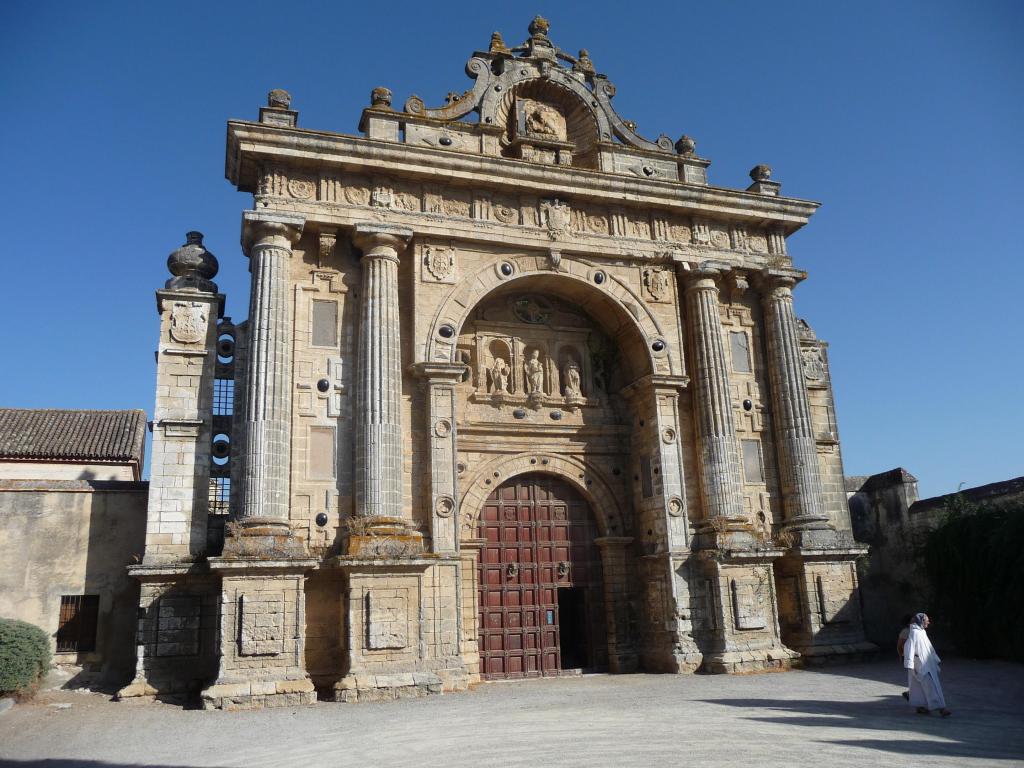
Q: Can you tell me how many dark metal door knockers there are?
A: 2